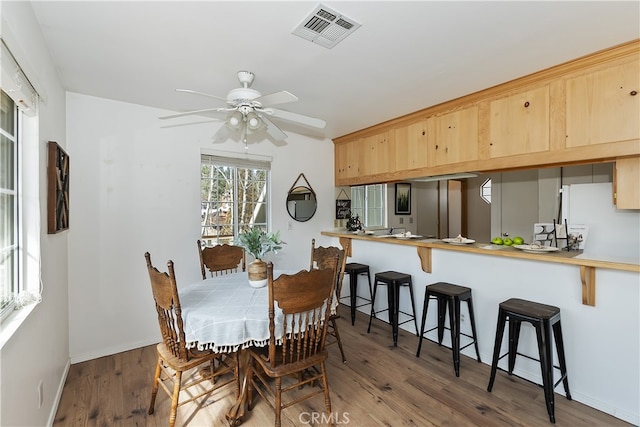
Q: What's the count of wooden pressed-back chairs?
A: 4